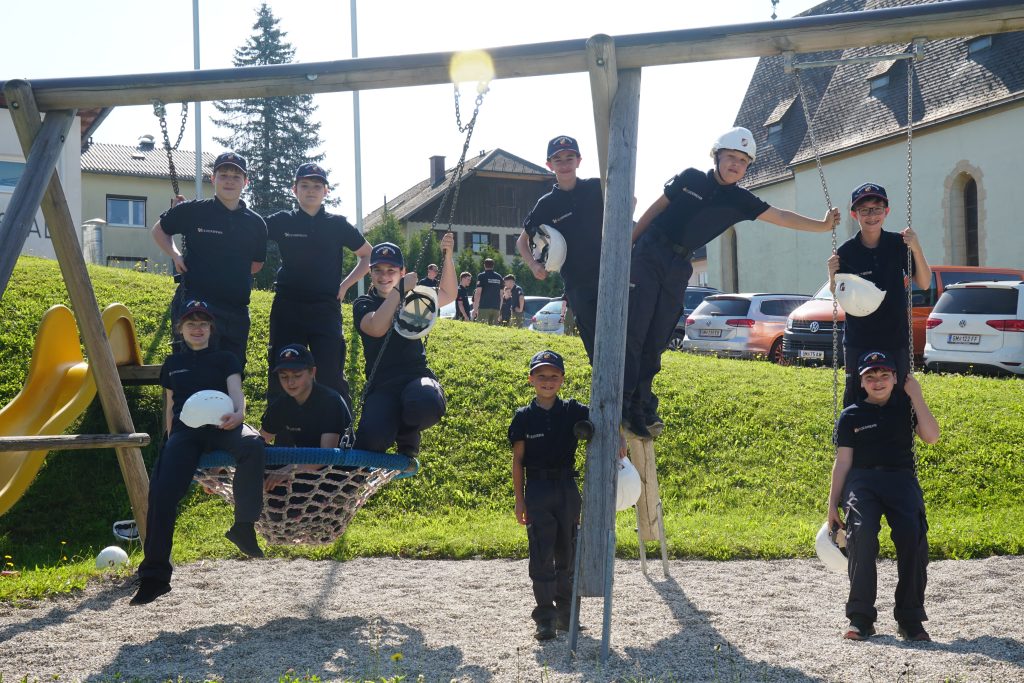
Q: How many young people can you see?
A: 10